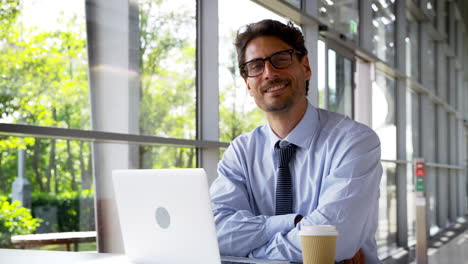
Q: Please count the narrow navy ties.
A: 1